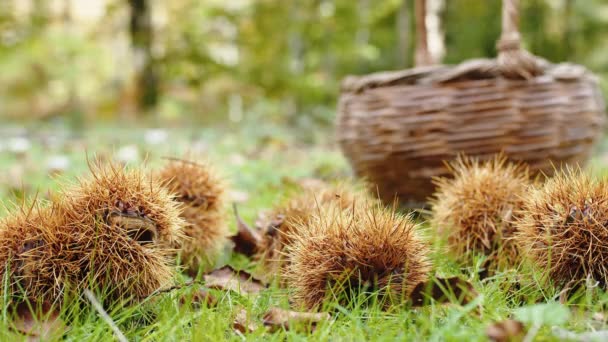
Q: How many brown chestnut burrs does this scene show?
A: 7